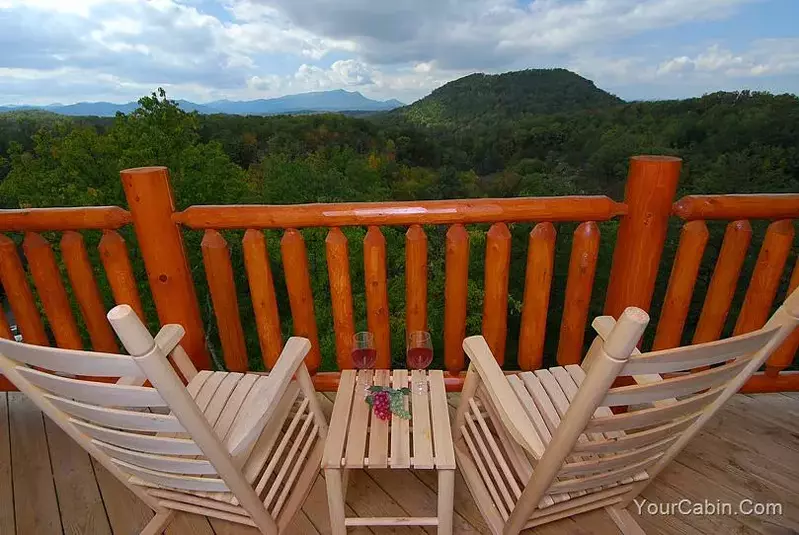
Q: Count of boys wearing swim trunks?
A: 0